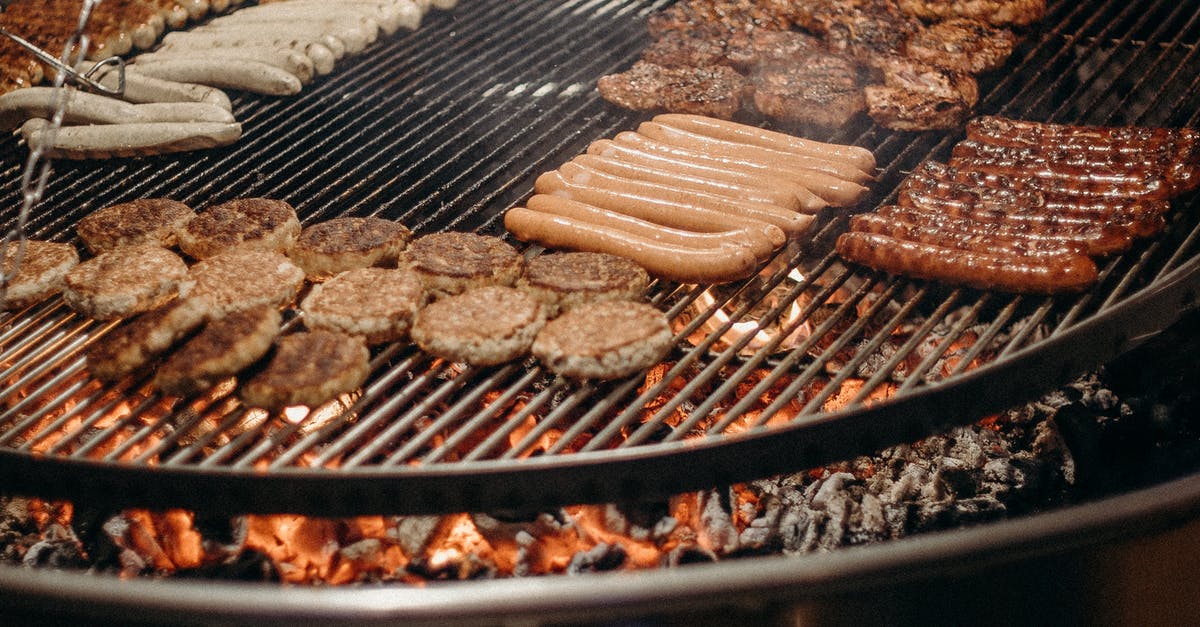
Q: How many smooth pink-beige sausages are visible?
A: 9